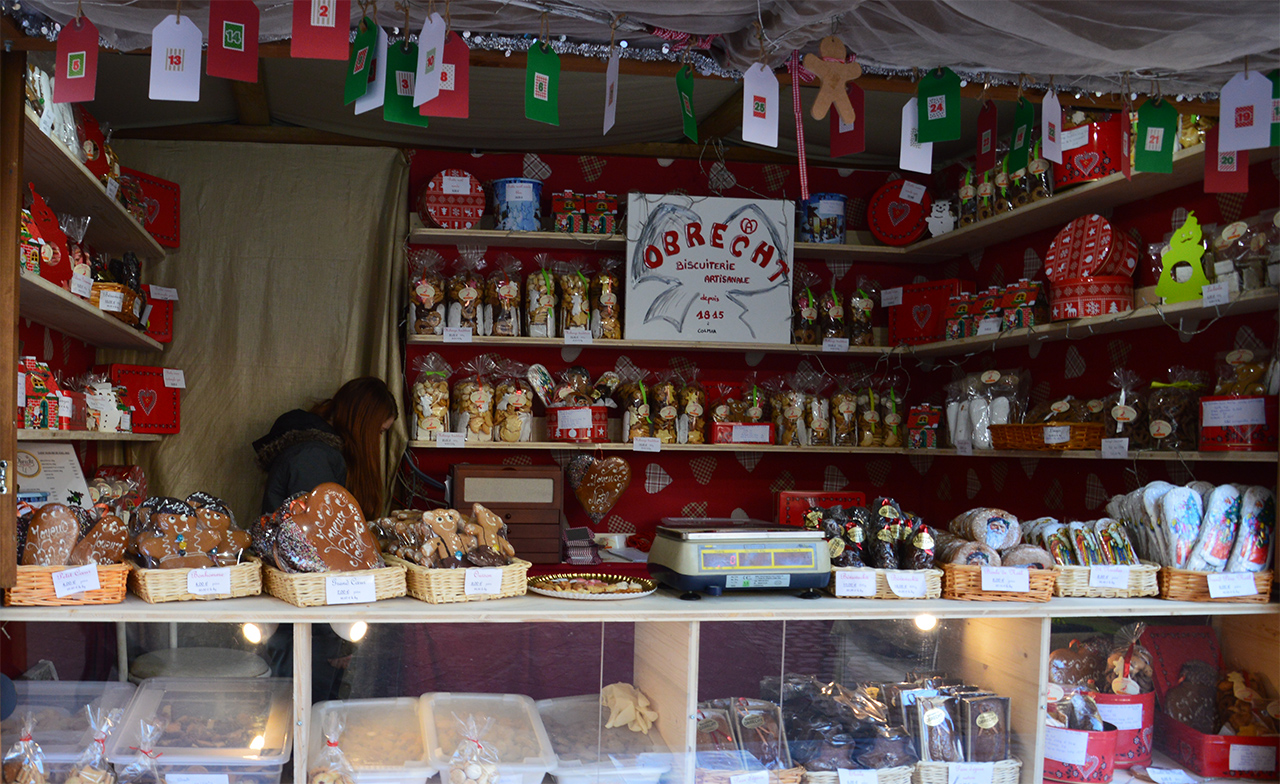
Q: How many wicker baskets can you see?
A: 13